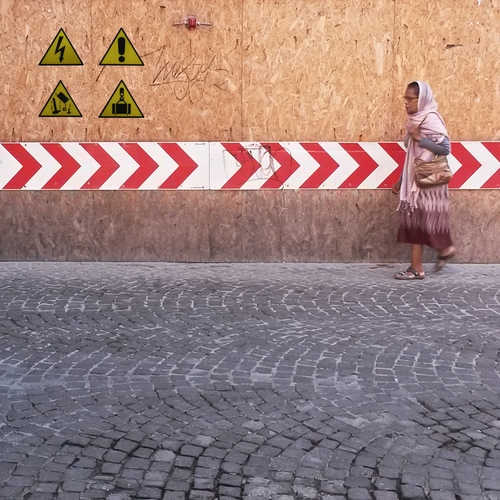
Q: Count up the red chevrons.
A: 12